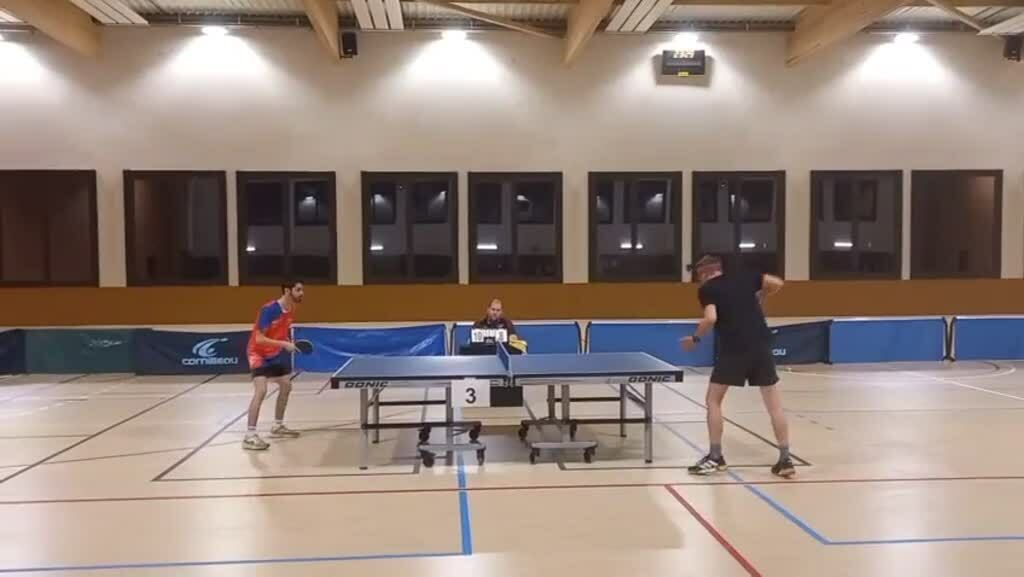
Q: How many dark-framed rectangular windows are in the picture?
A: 9